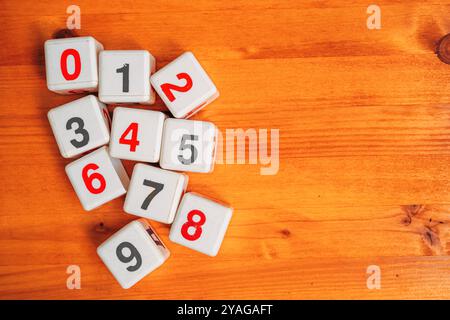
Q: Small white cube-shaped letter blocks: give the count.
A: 10